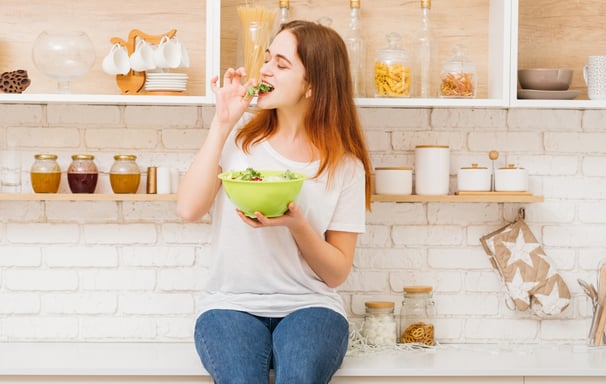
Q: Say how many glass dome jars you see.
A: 2